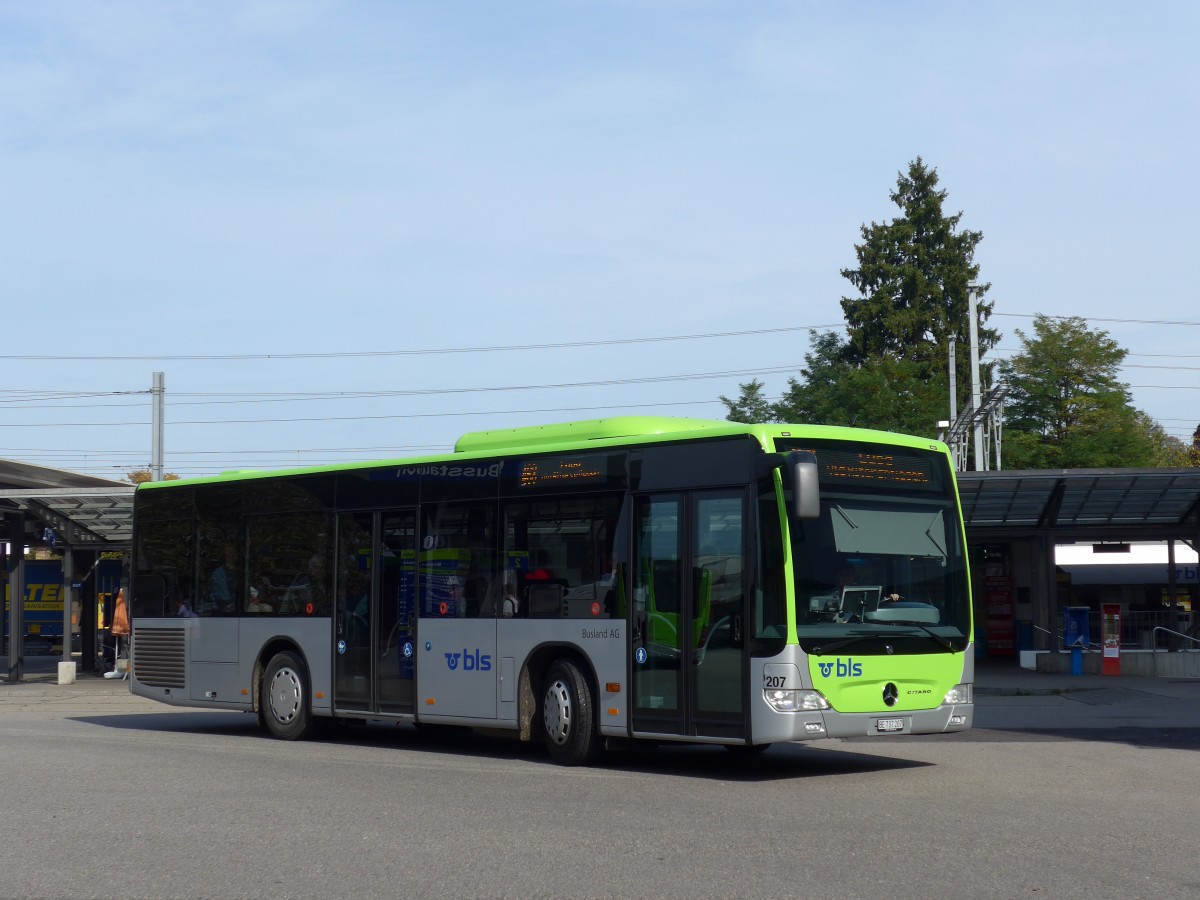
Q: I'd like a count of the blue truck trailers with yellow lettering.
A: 1